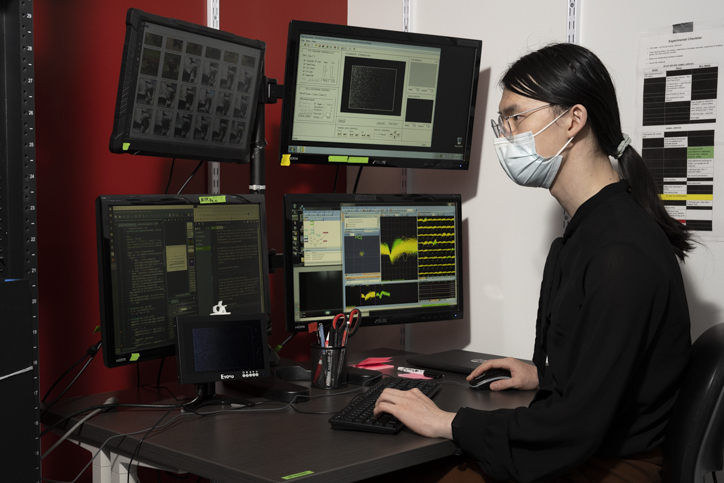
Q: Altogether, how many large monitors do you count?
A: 4